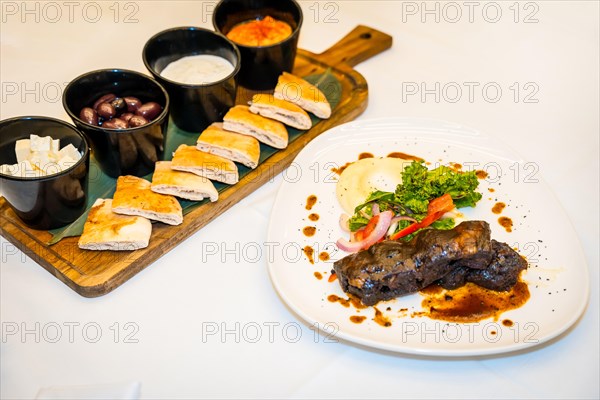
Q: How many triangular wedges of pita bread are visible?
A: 8